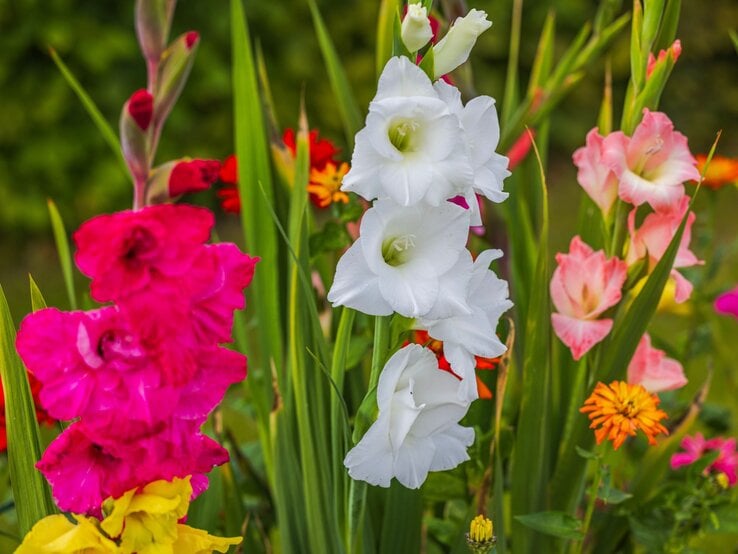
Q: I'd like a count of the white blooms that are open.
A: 5